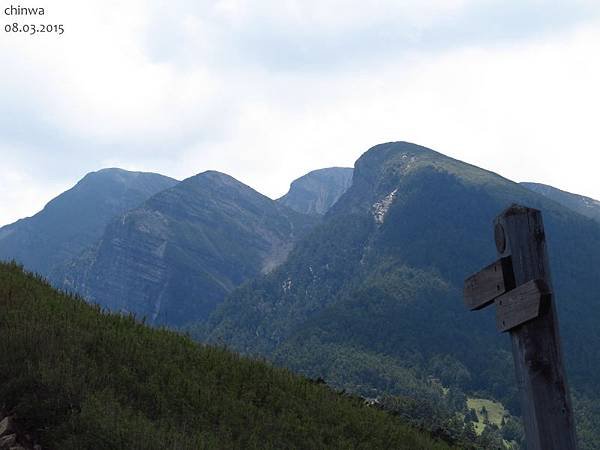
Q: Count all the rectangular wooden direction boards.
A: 2